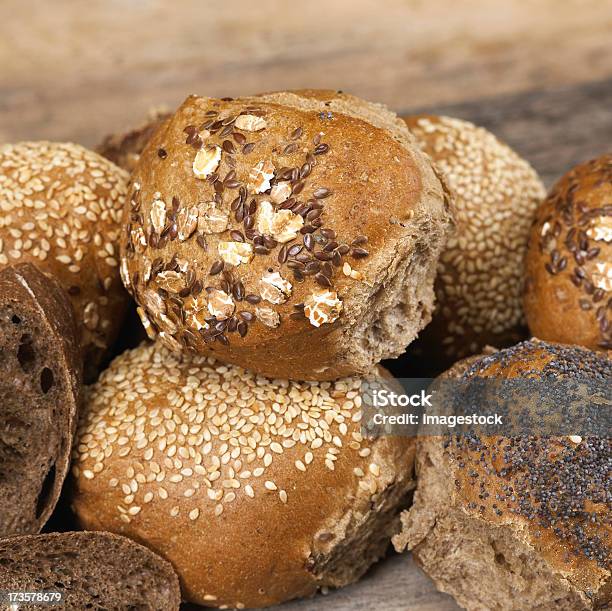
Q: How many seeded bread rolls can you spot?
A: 6